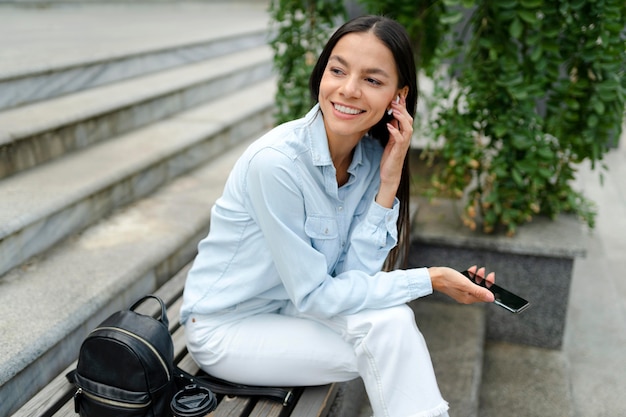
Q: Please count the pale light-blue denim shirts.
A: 1